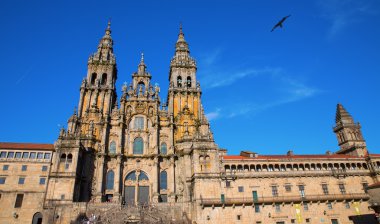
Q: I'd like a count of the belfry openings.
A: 4